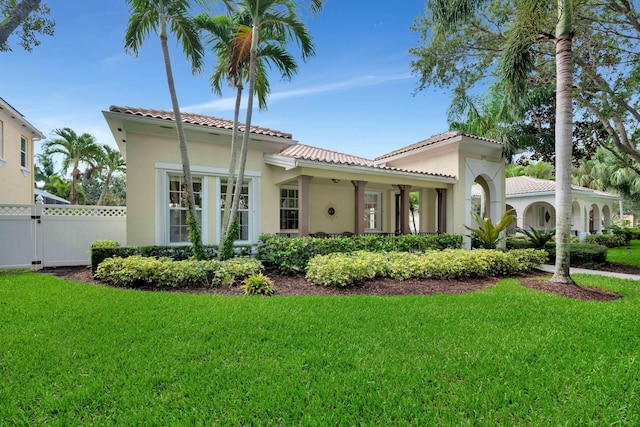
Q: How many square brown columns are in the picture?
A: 4